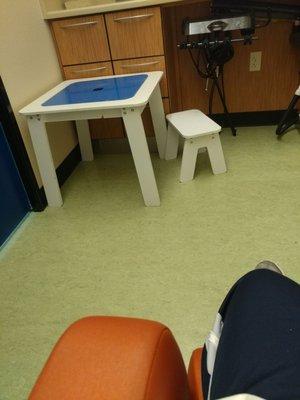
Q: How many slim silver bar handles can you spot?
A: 4